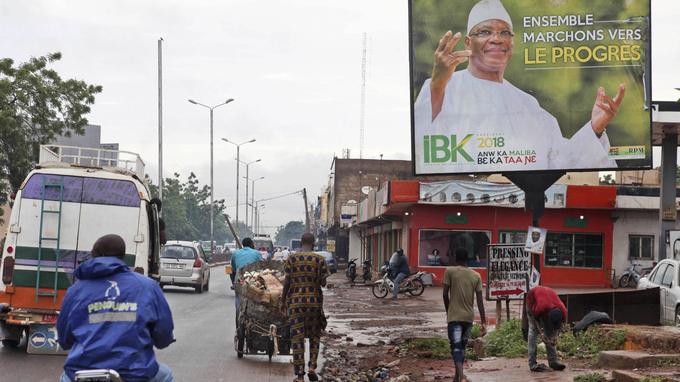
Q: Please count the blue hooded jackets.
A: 1